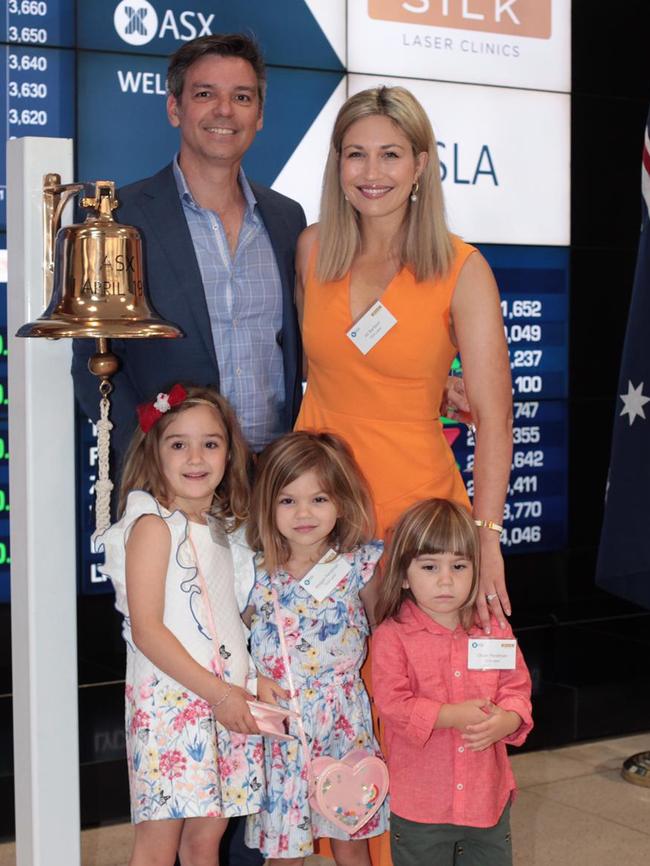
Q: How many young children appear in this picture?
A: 3